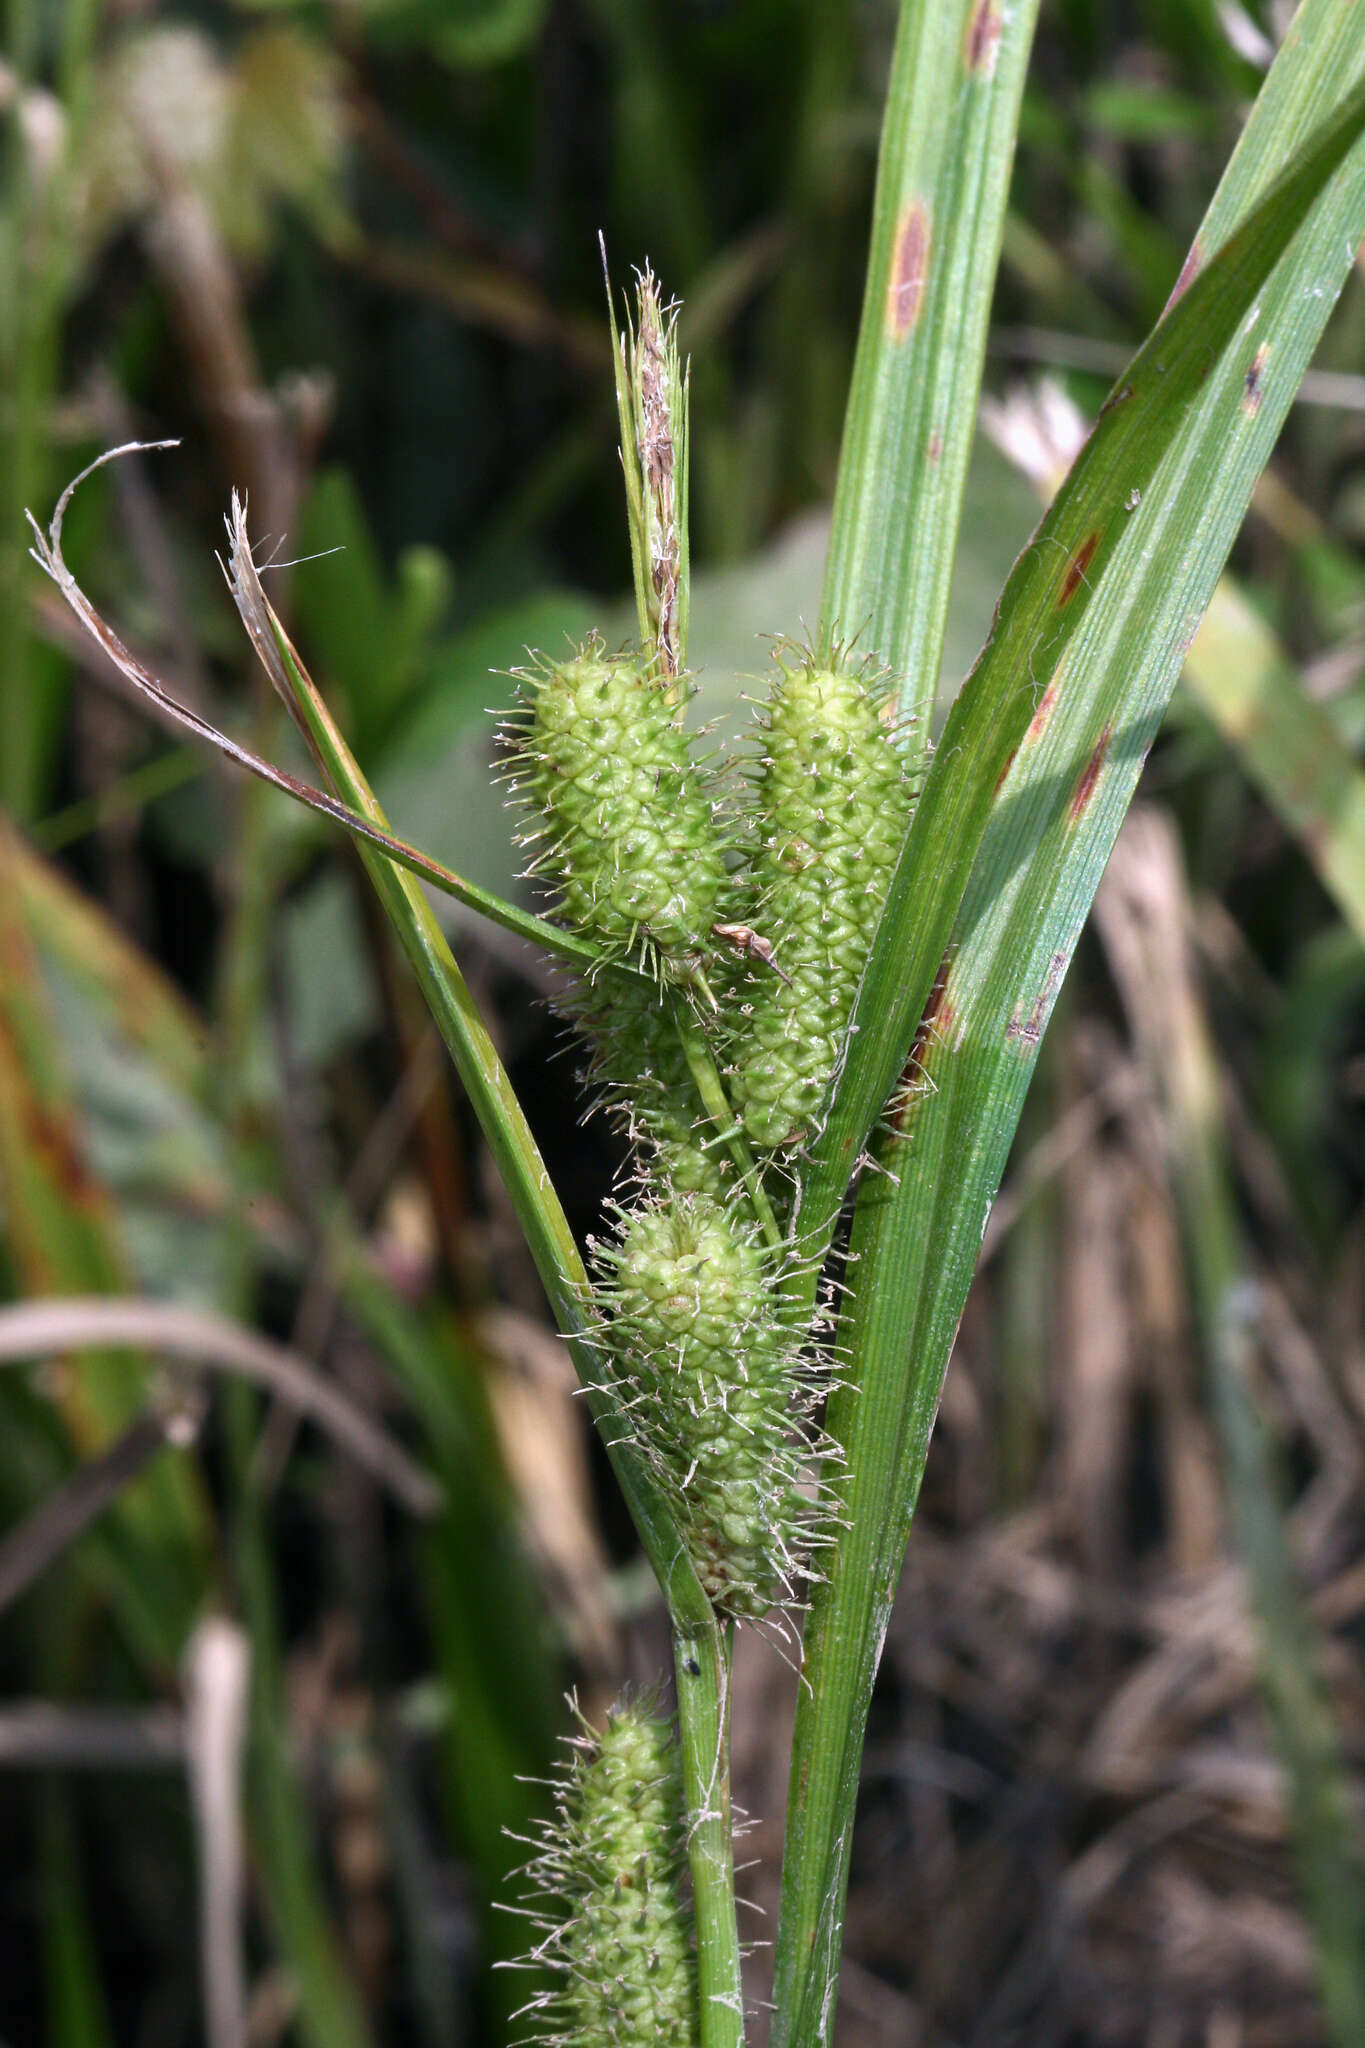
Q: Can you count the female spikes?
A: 5